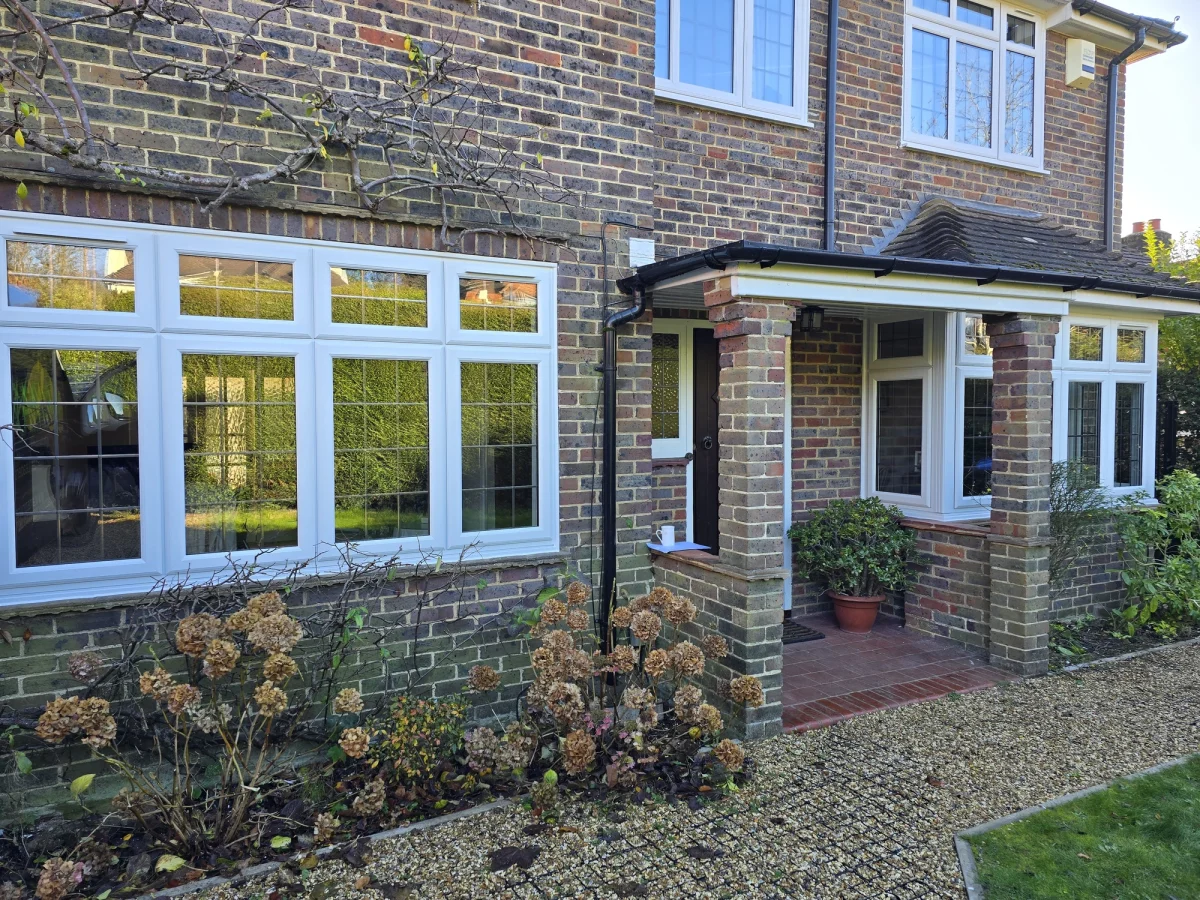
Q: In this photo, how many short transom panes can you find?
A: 11